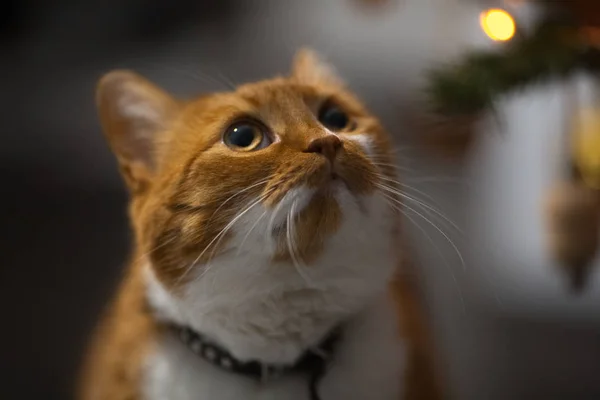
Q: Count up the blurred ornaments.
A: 2